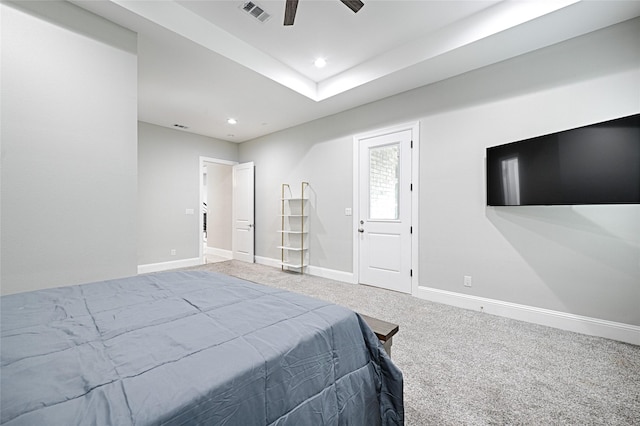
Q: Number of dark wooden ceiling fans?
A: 1